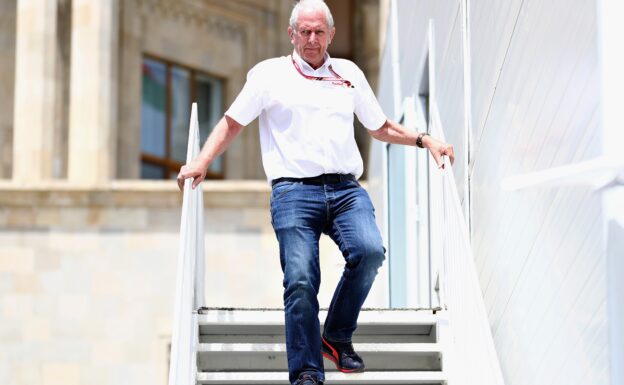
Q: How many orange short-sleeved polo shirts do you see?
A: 0